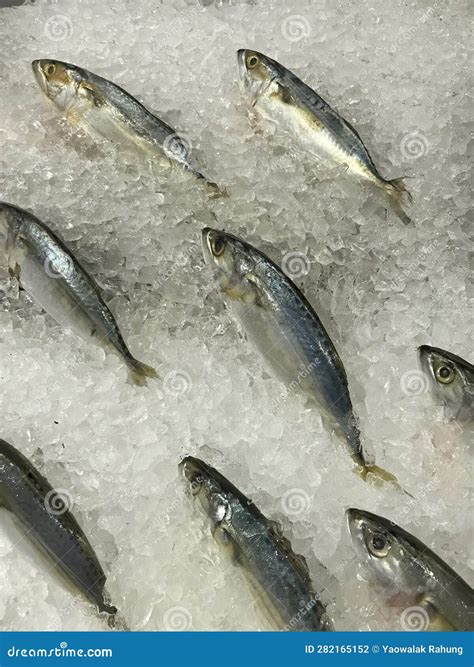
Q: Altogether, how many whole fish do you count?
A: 3